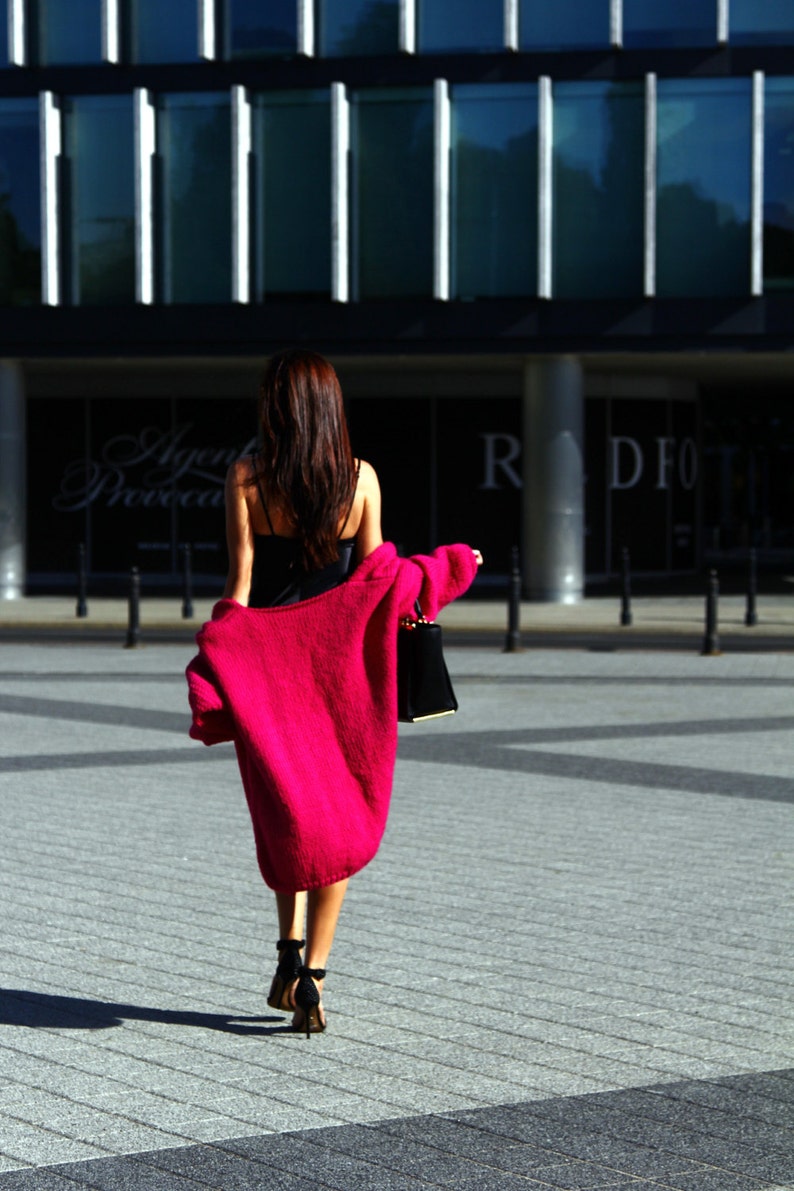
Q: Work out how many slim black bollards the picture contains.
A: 7